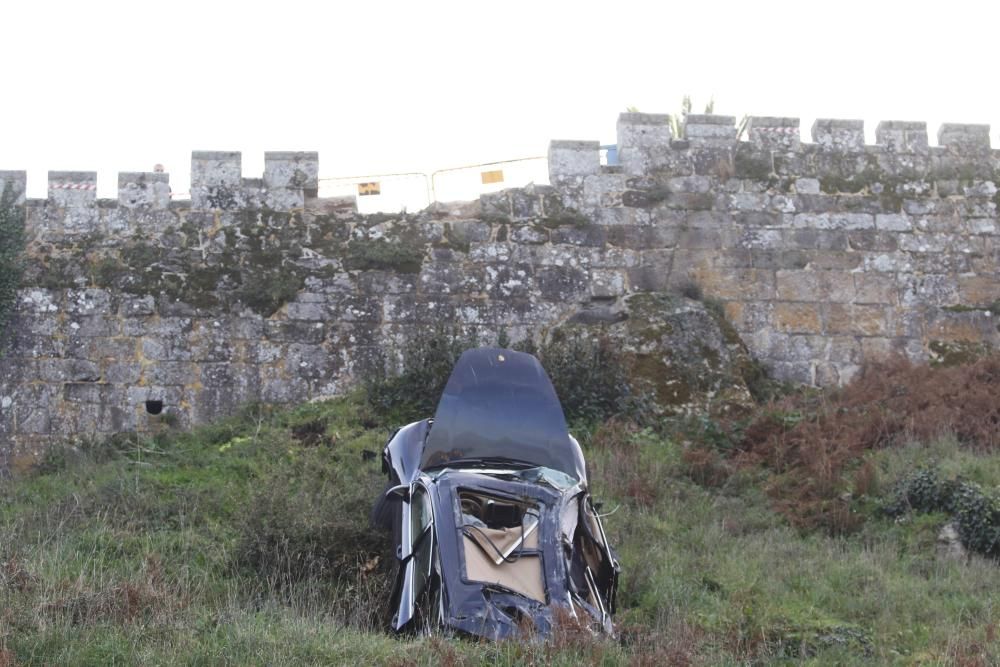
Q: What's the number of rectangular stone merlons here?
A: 12